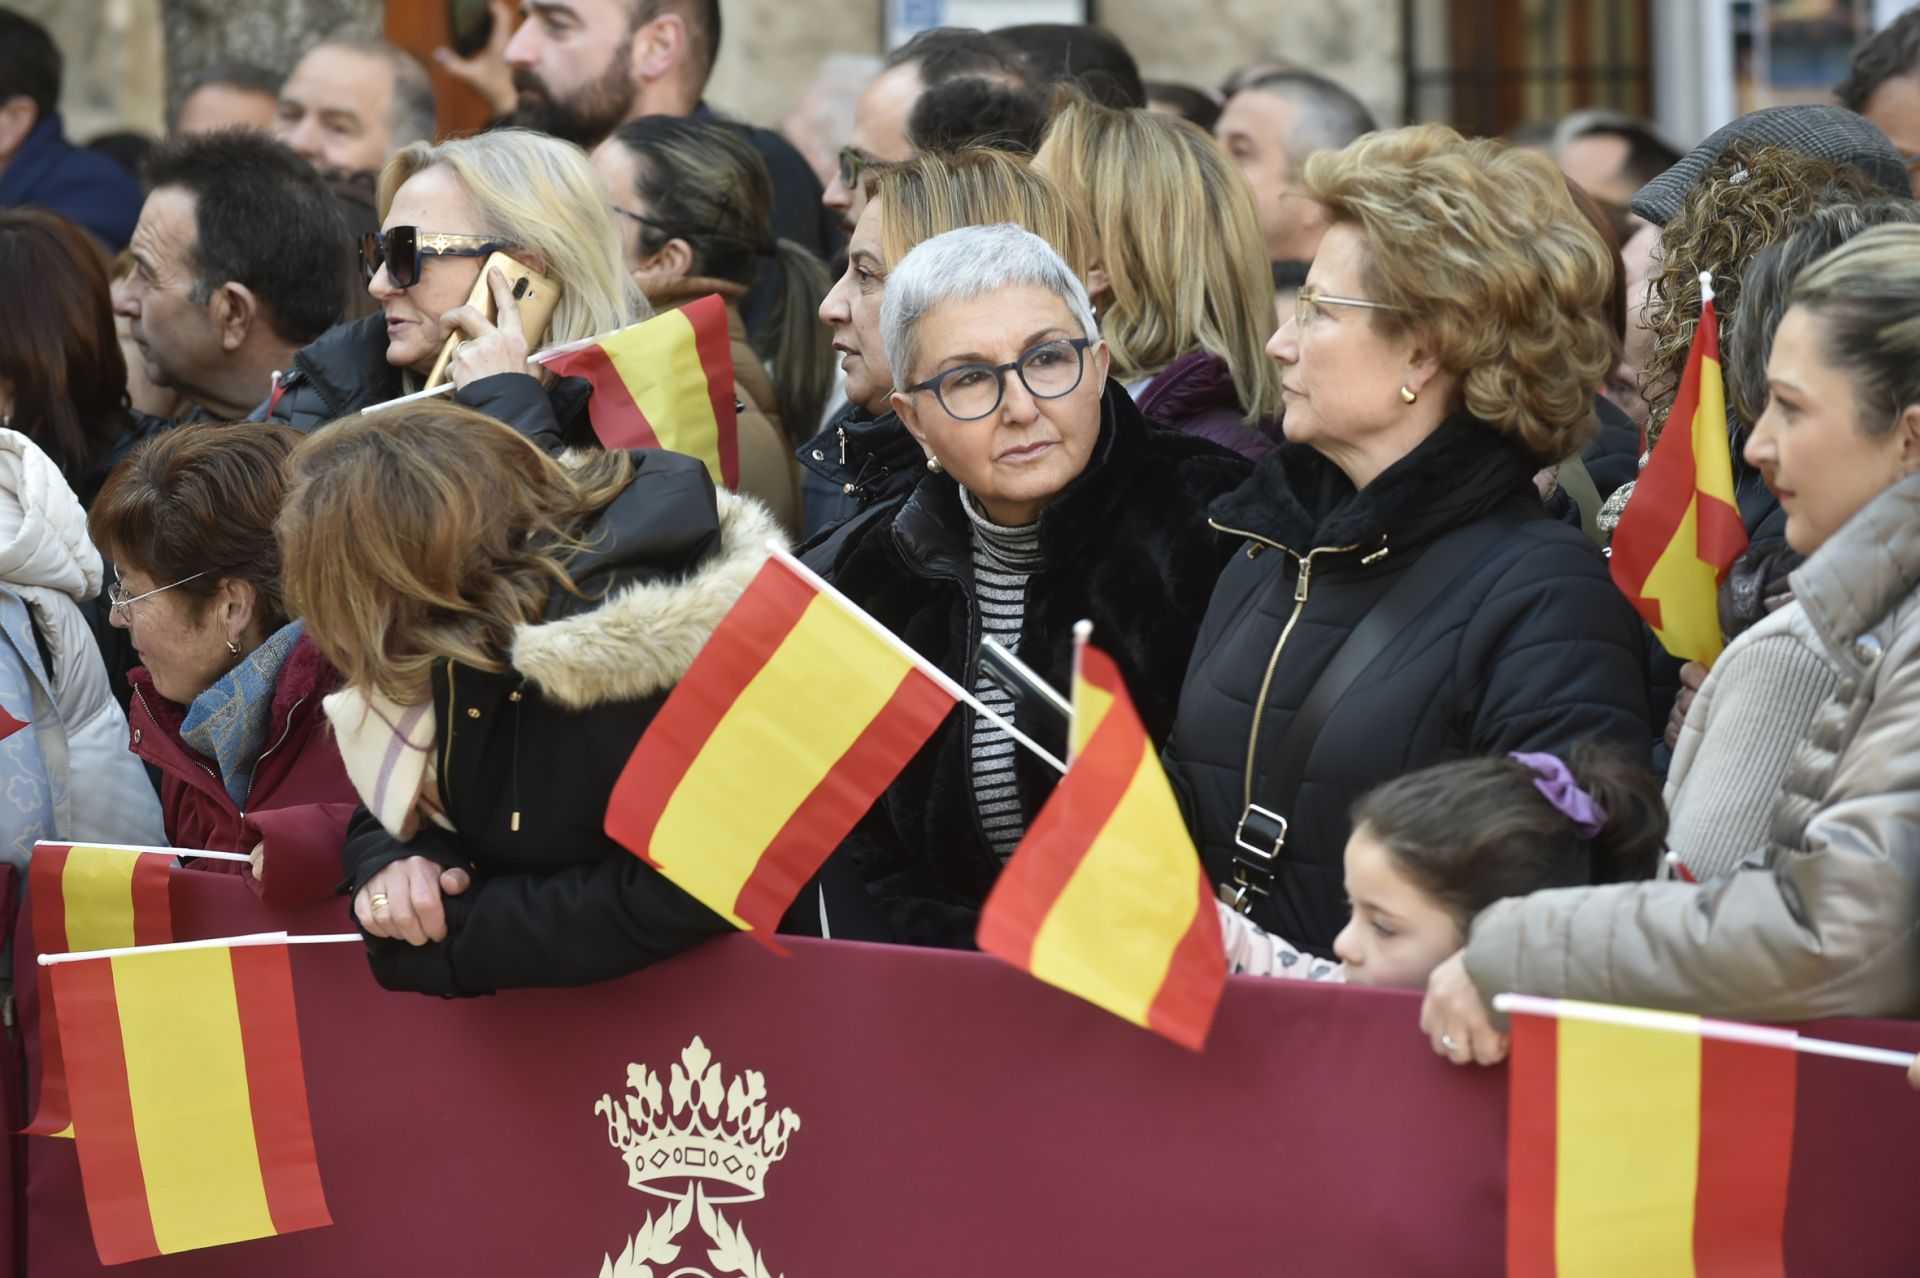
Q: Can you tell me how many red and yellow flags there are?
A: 7